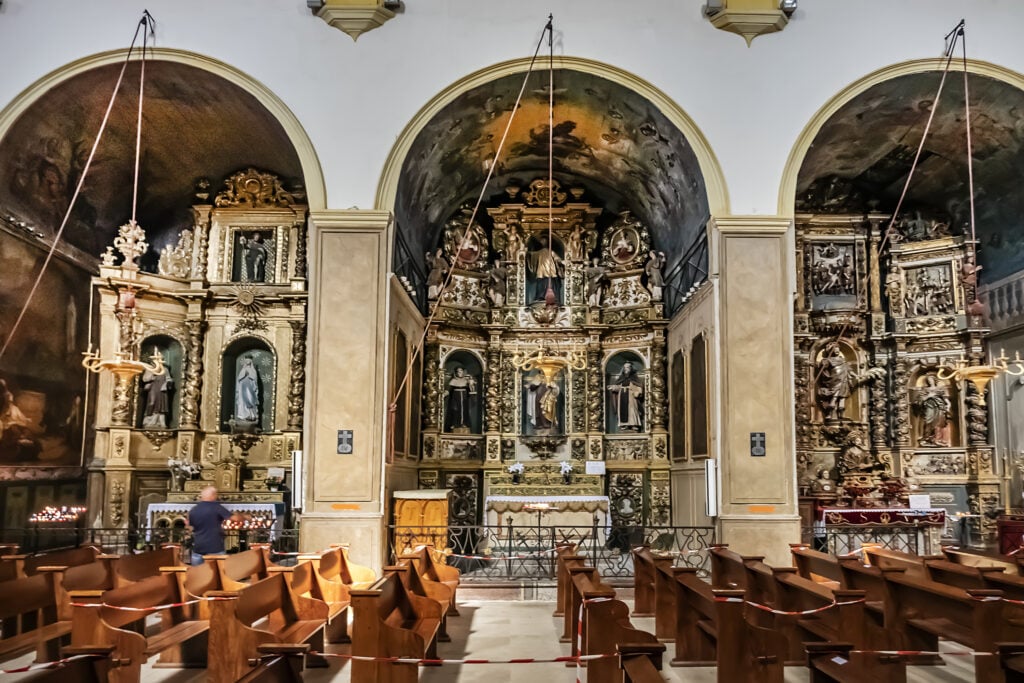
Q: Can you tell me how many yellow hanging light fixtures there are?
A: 3